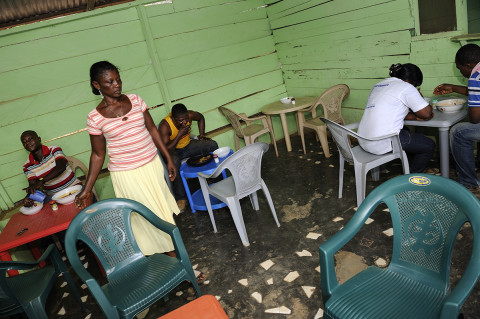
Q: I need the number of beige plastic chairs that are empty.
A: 2